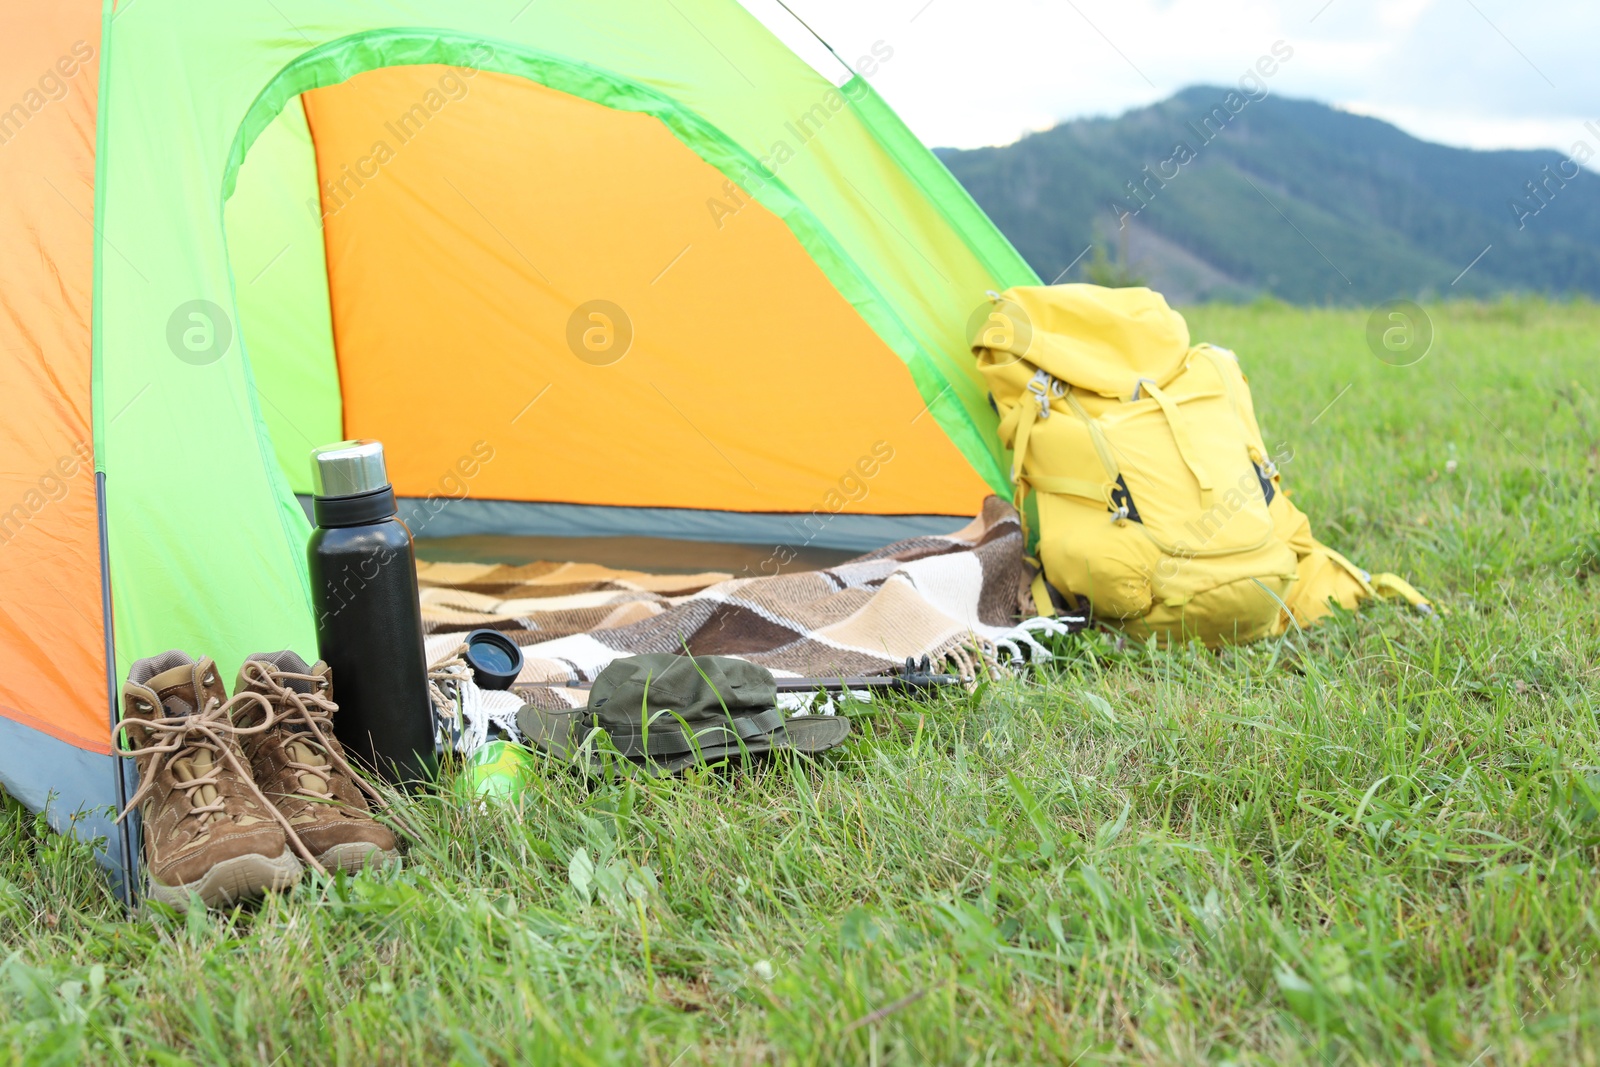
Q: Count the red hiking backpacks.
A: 0